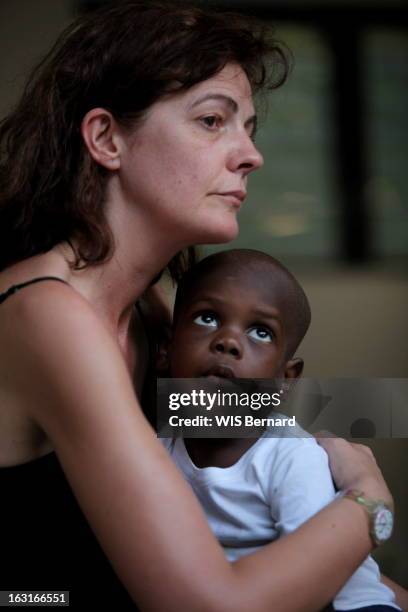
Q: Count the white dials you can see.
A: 1